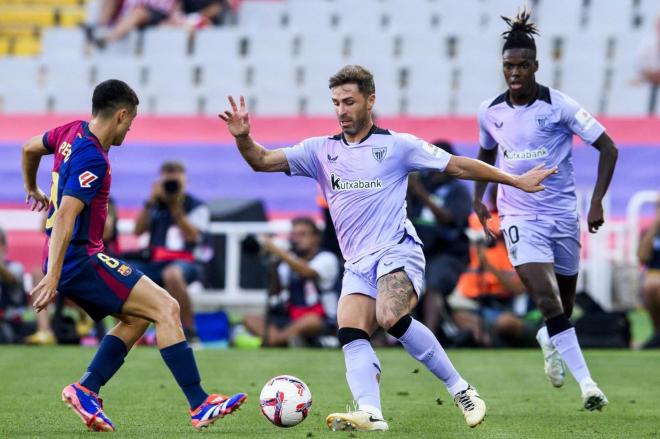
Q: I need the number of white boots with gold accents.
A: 2